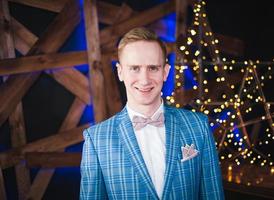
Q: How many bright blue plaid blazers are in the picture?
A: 1